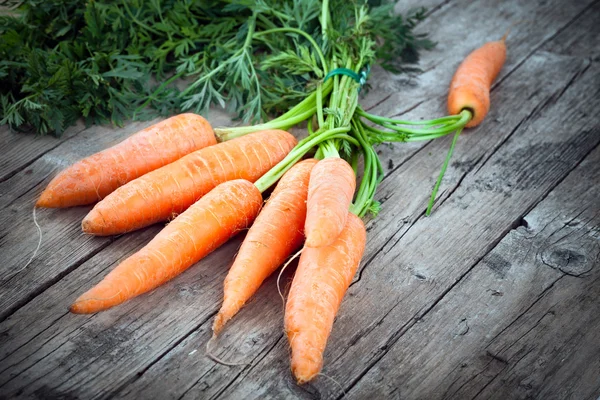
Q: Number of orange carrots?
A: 7